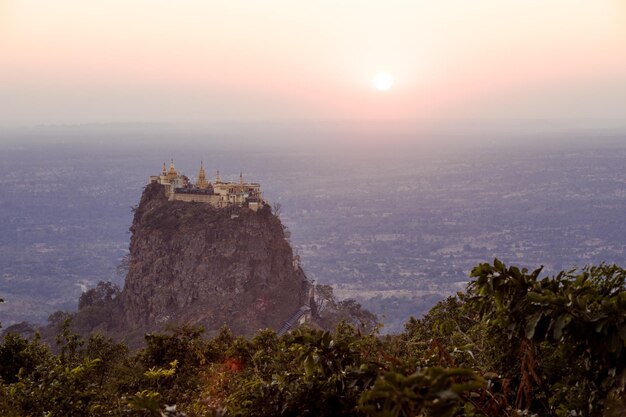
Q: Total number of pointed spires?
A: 5